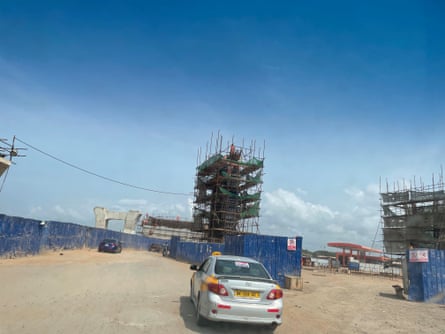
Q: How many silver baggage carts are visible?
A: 0